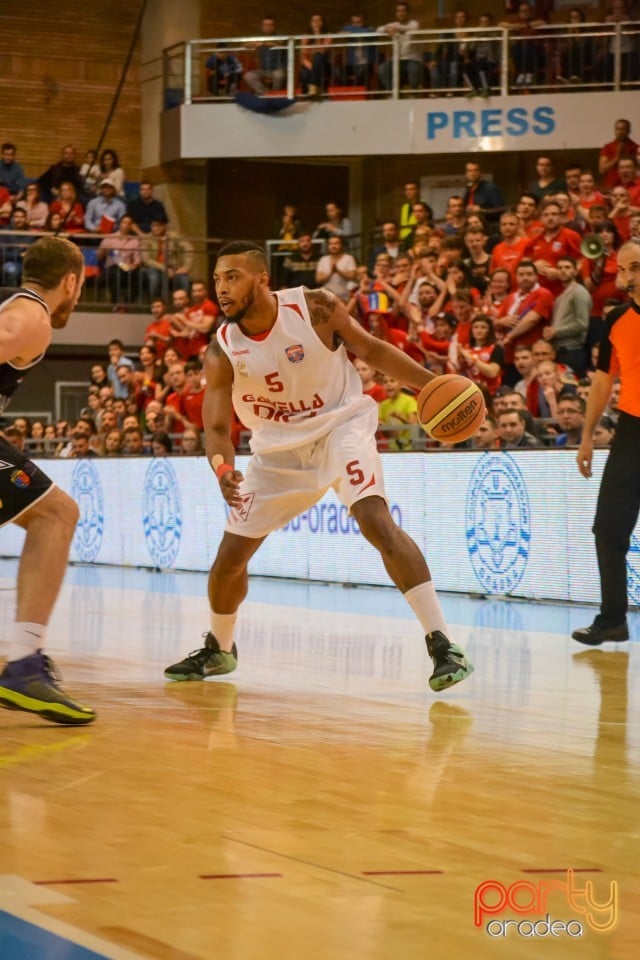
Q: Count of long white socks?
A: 3